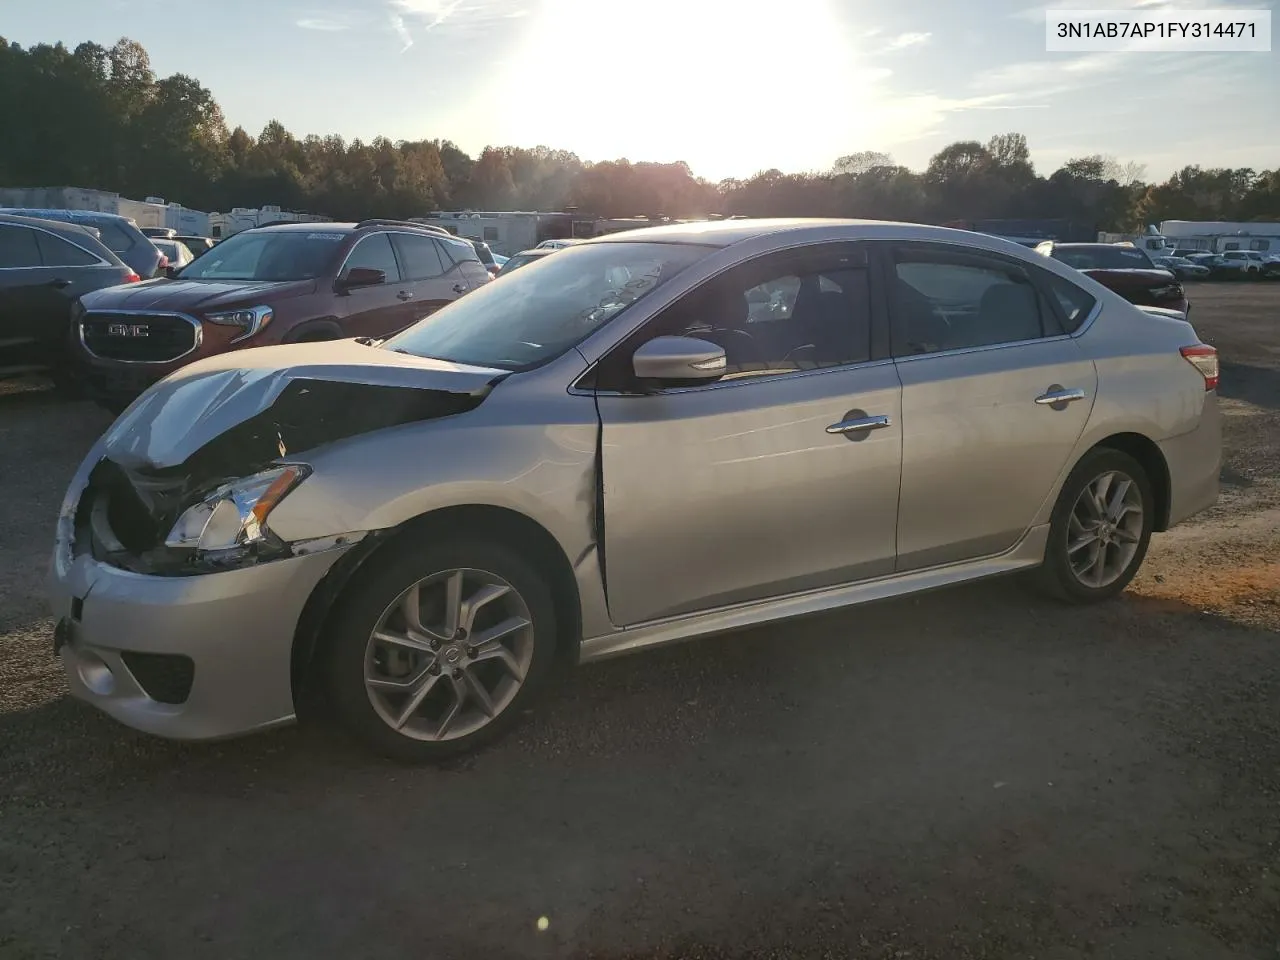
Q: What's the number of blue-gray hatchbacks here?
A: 1